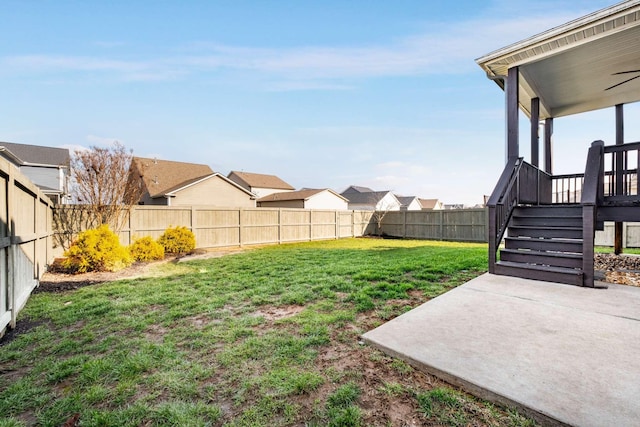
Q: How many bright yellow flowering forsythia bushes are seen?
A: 3